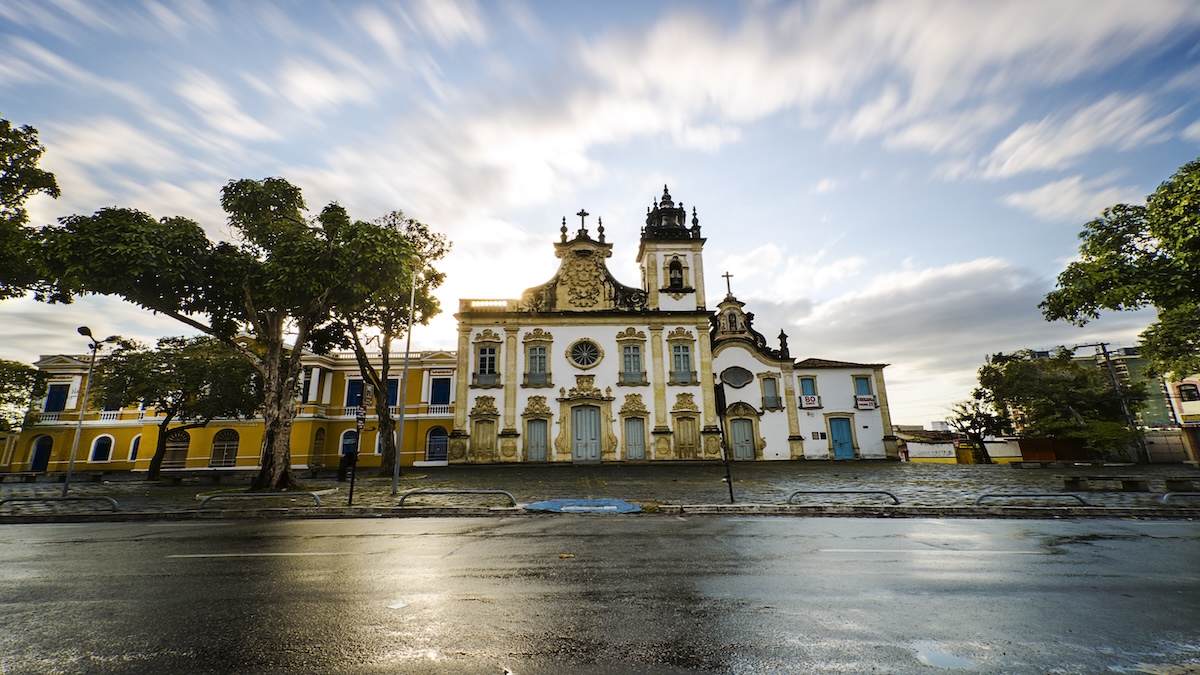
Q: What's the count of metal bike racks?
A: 6